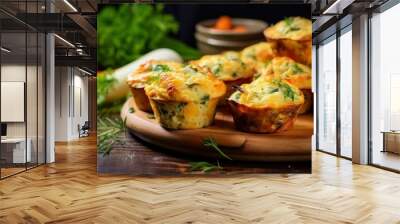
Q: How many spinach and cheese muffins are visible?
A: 7